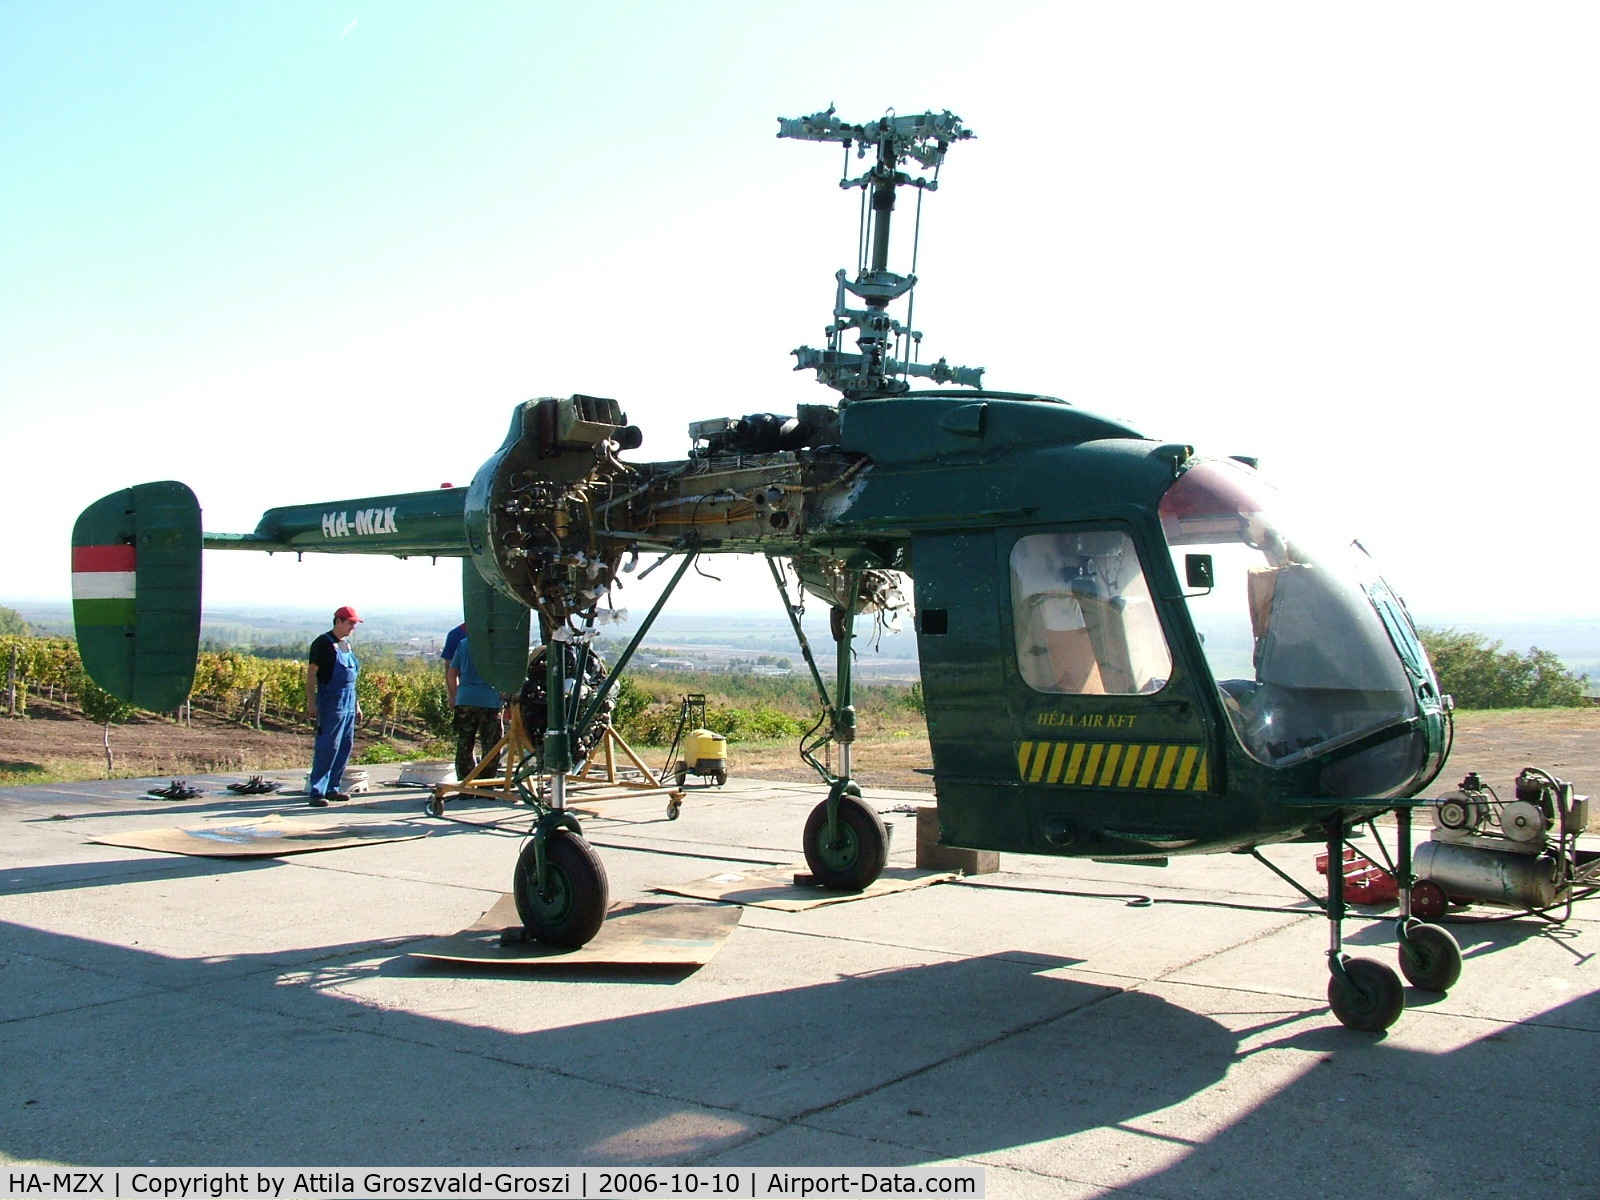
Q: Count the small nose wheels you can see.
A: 2